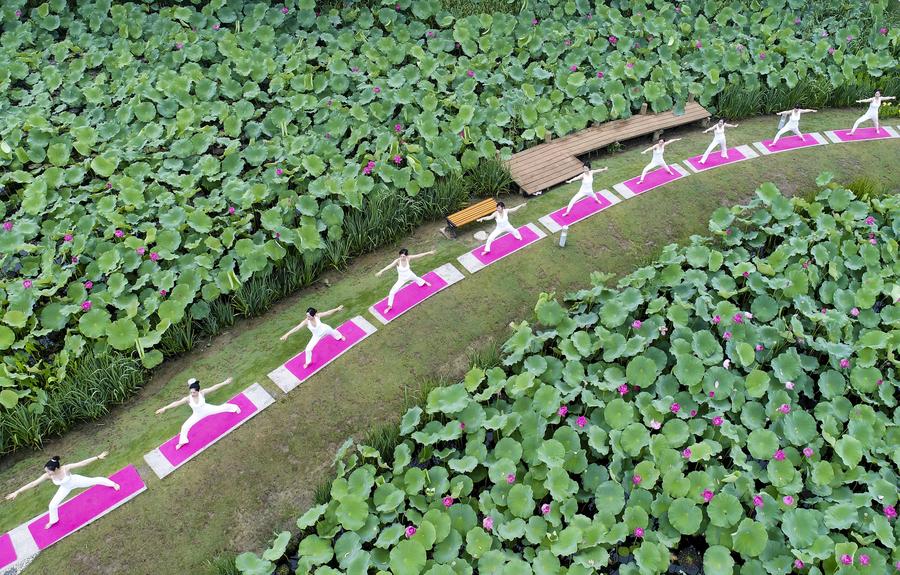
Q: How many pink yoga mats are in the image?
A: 11